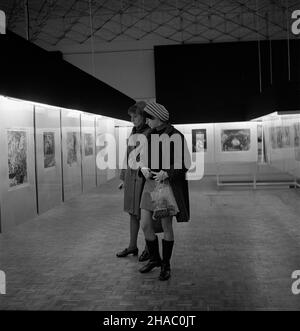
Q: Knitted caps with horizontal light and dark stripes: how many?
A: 1